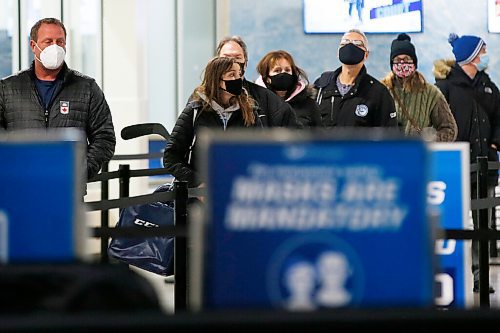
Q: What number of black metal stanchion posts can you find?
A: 4